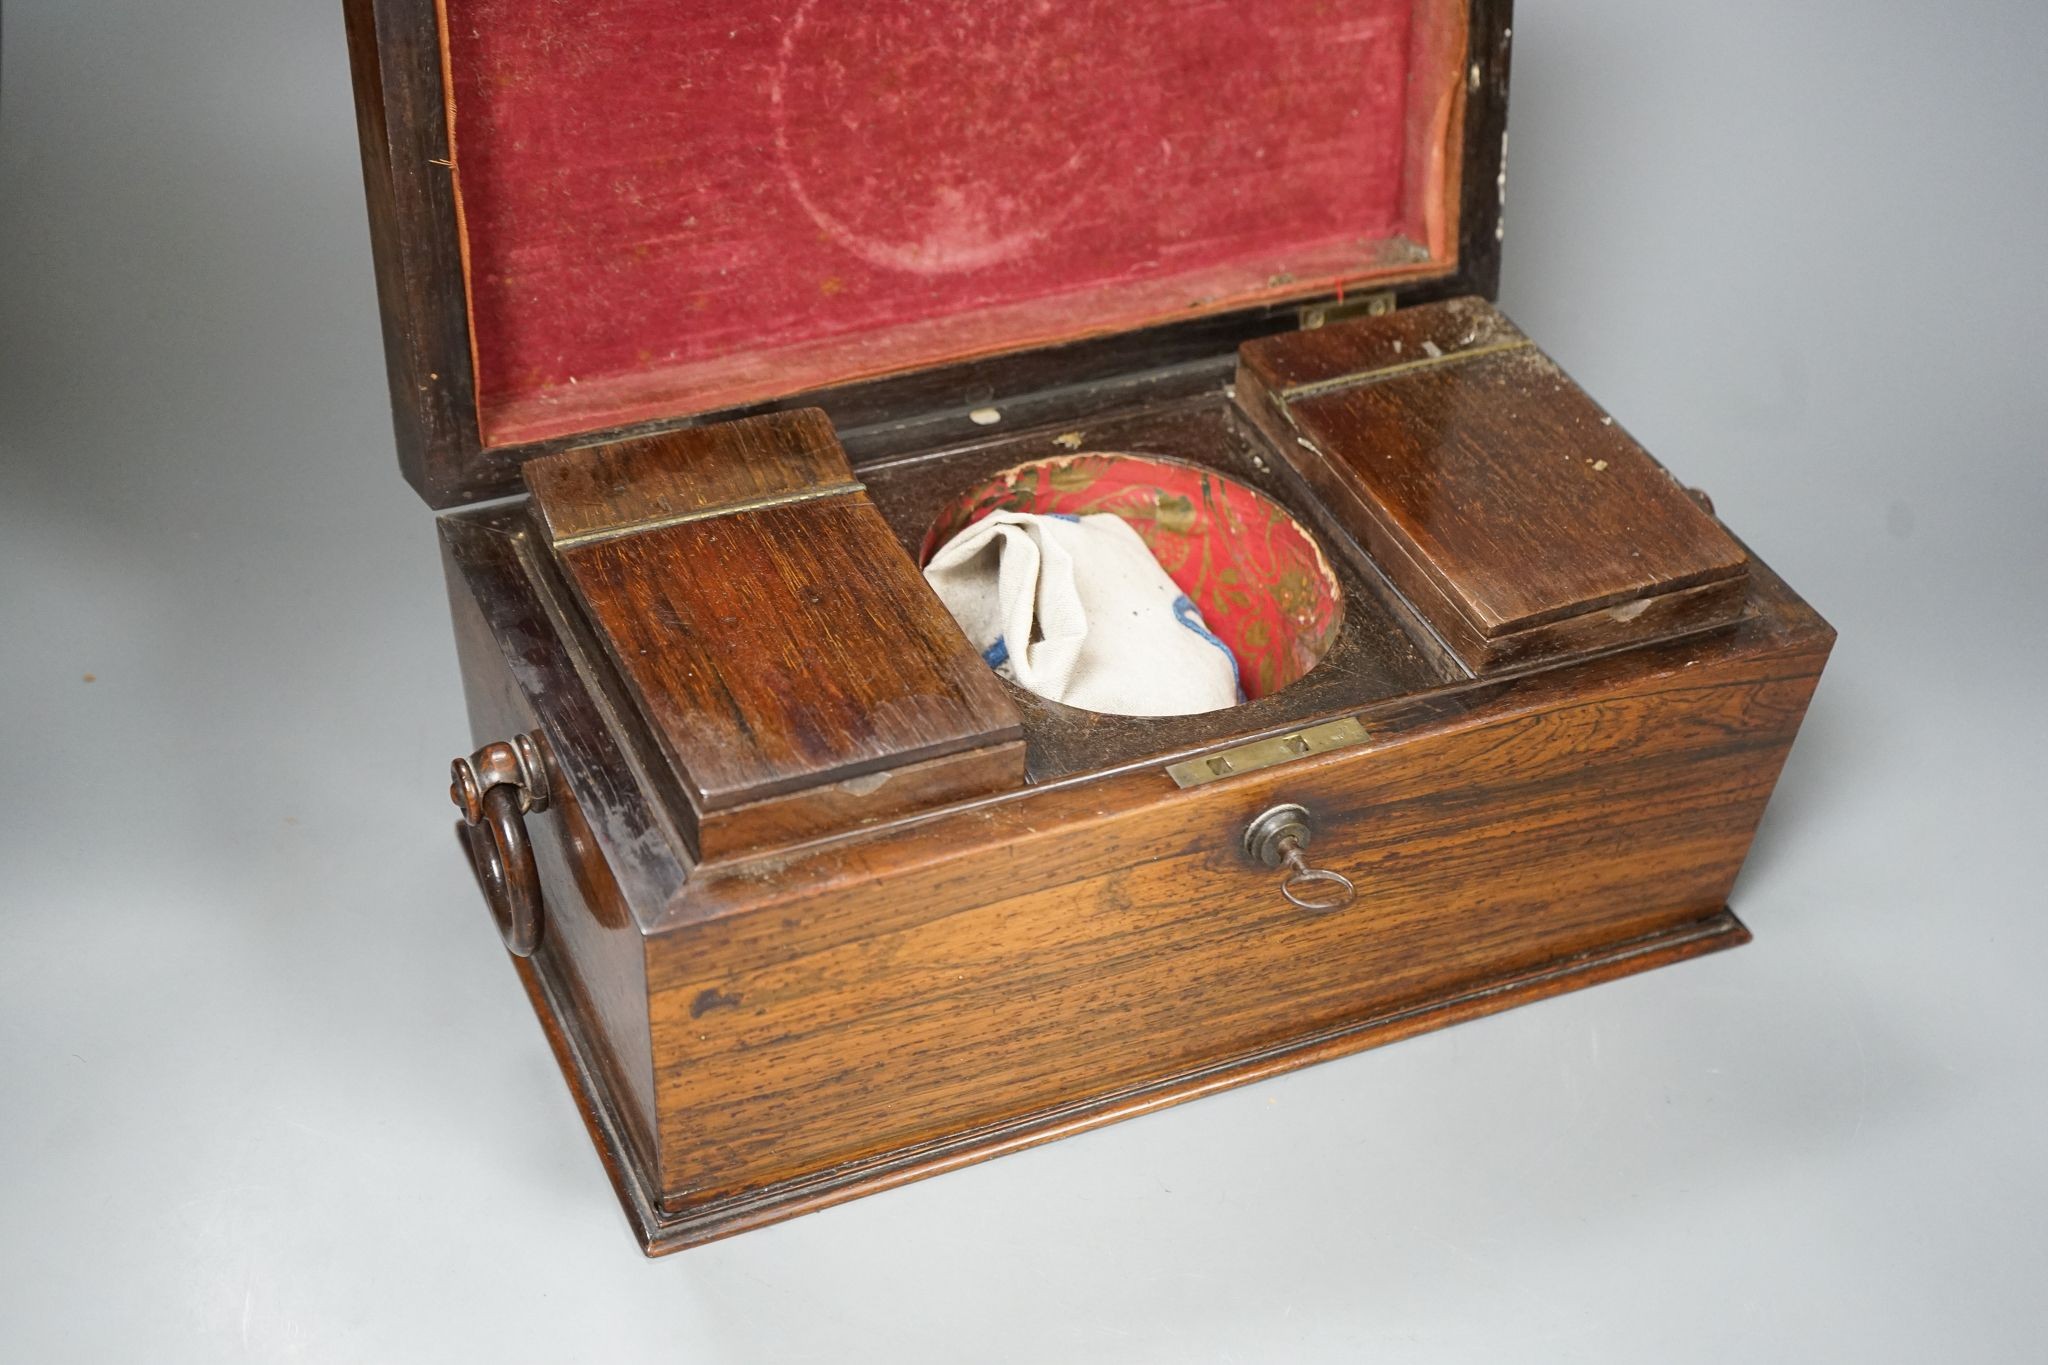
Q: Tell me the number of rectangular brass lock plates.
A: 1